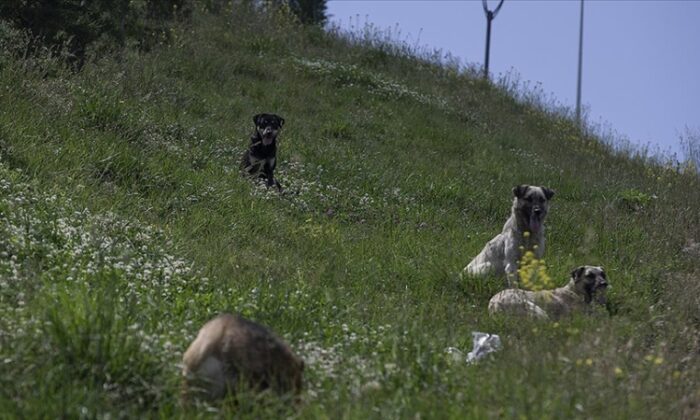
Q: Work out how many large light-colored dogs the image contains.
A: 2